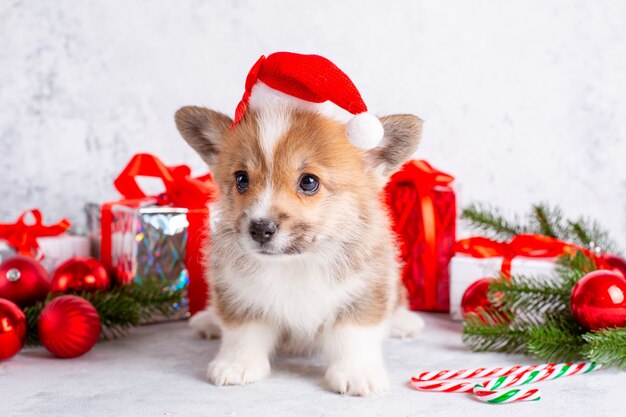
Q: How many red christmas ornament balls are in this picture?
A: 7